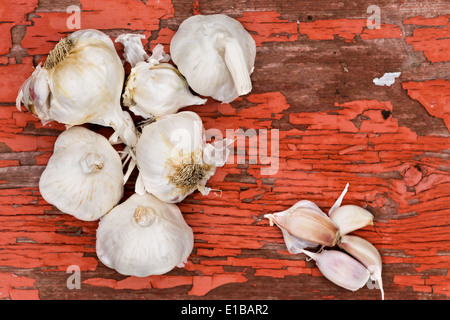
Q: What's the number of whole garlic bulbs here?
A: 6